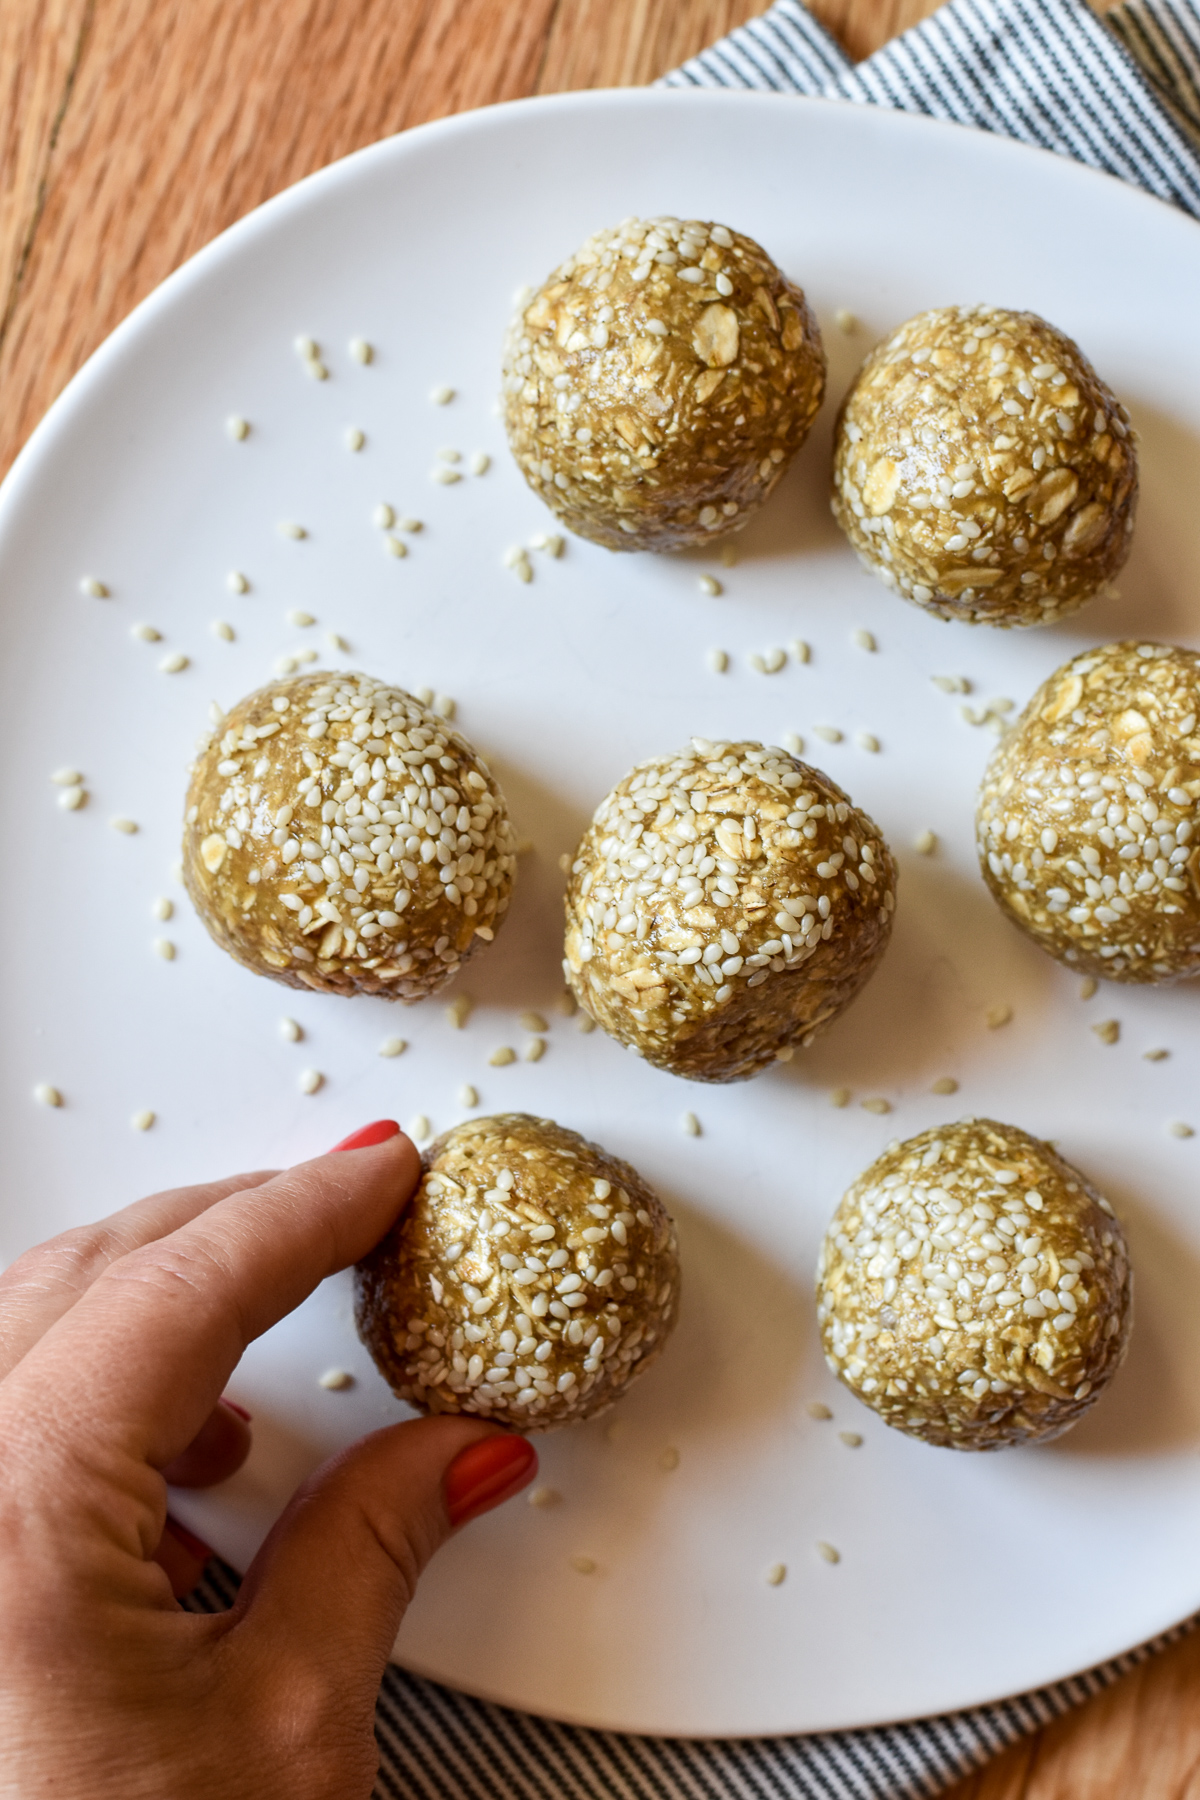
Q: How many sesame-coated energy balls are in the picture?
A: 7